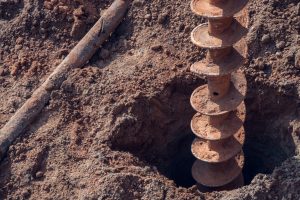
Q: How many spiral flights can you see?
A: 7